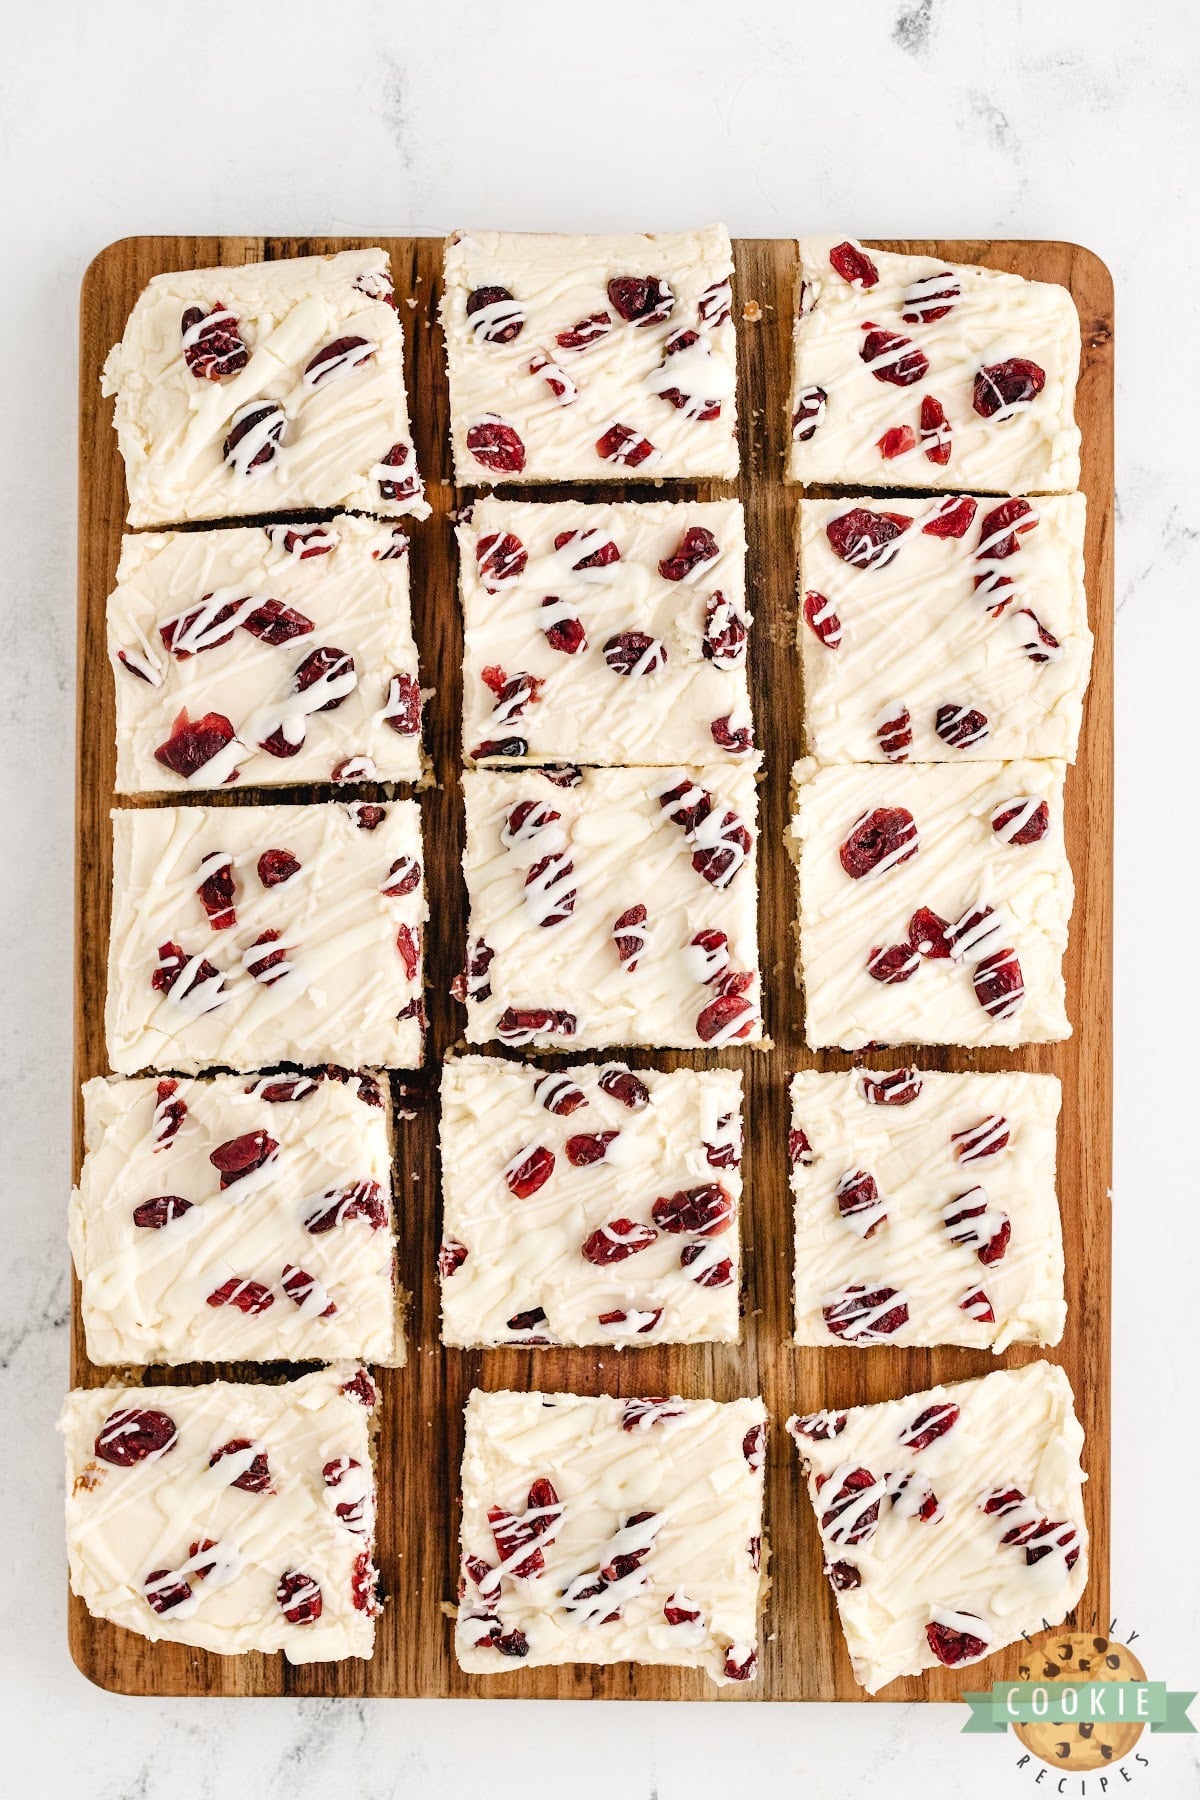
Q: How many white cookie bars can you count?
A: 15